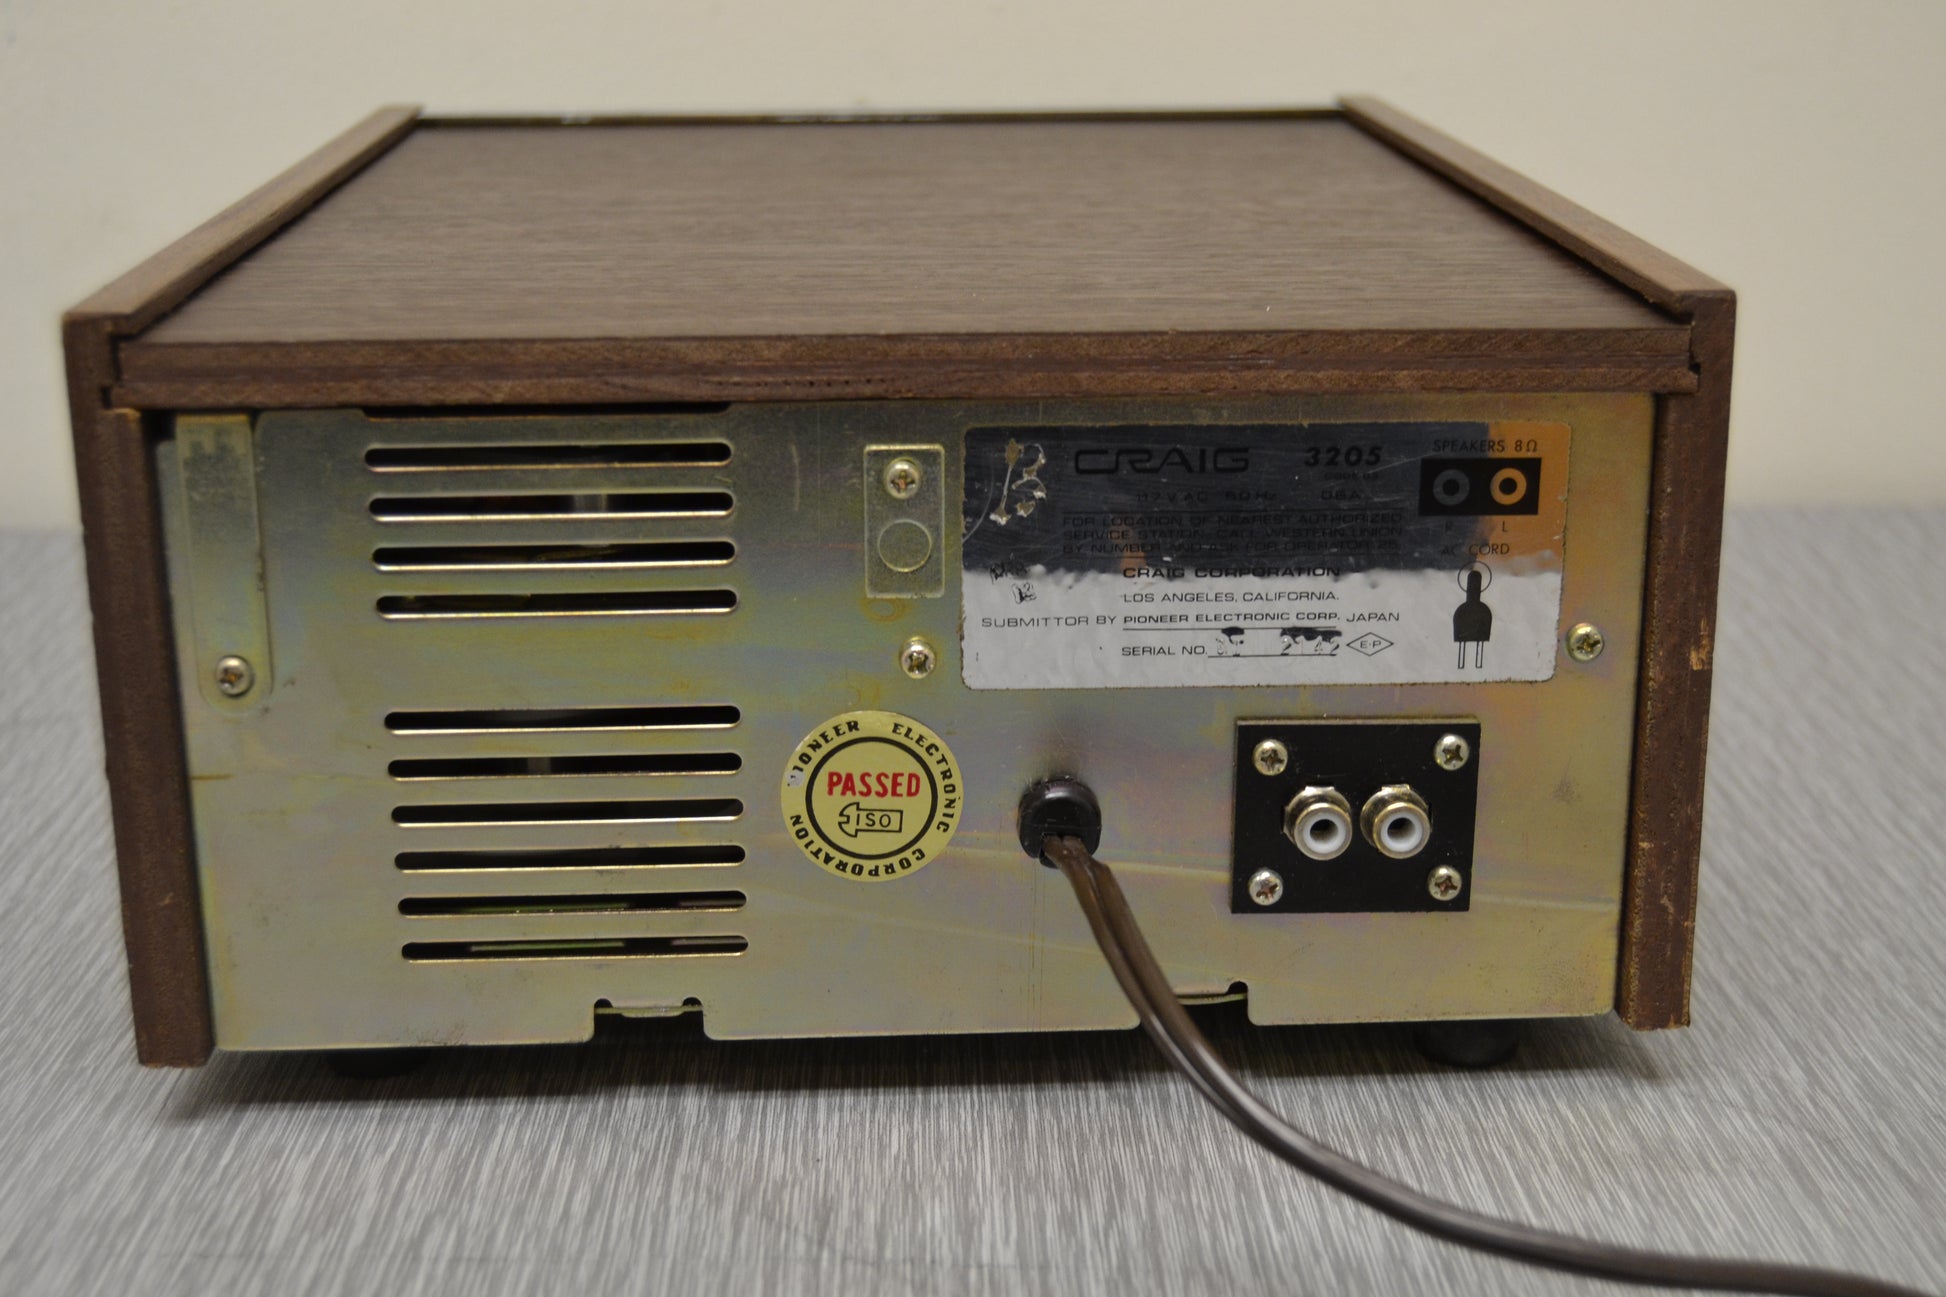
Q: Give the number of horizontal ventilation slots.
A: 10